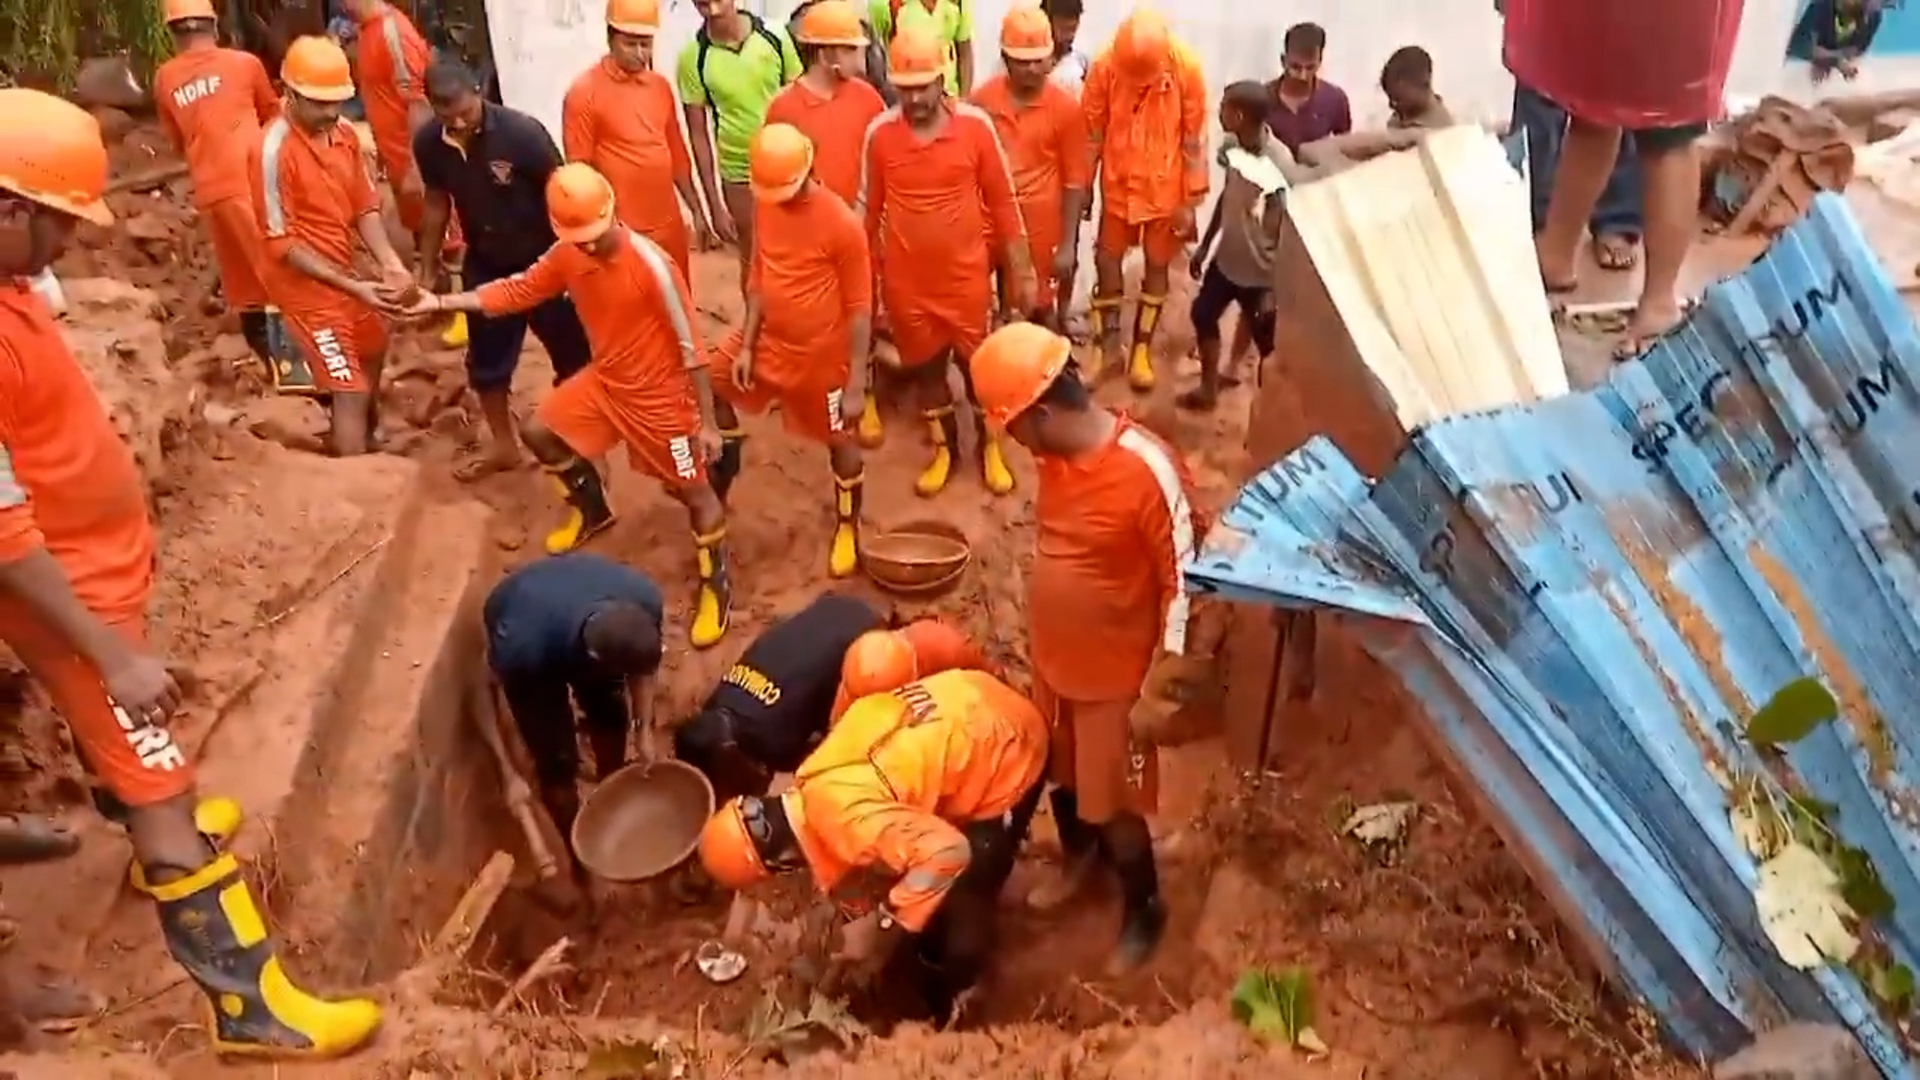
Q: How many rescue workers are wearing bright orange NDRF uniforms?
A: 14